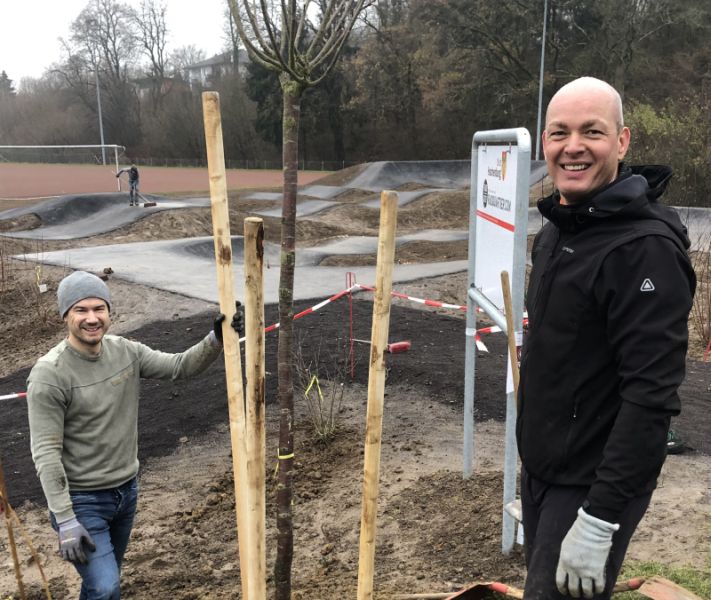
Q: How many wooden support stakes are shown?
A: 3